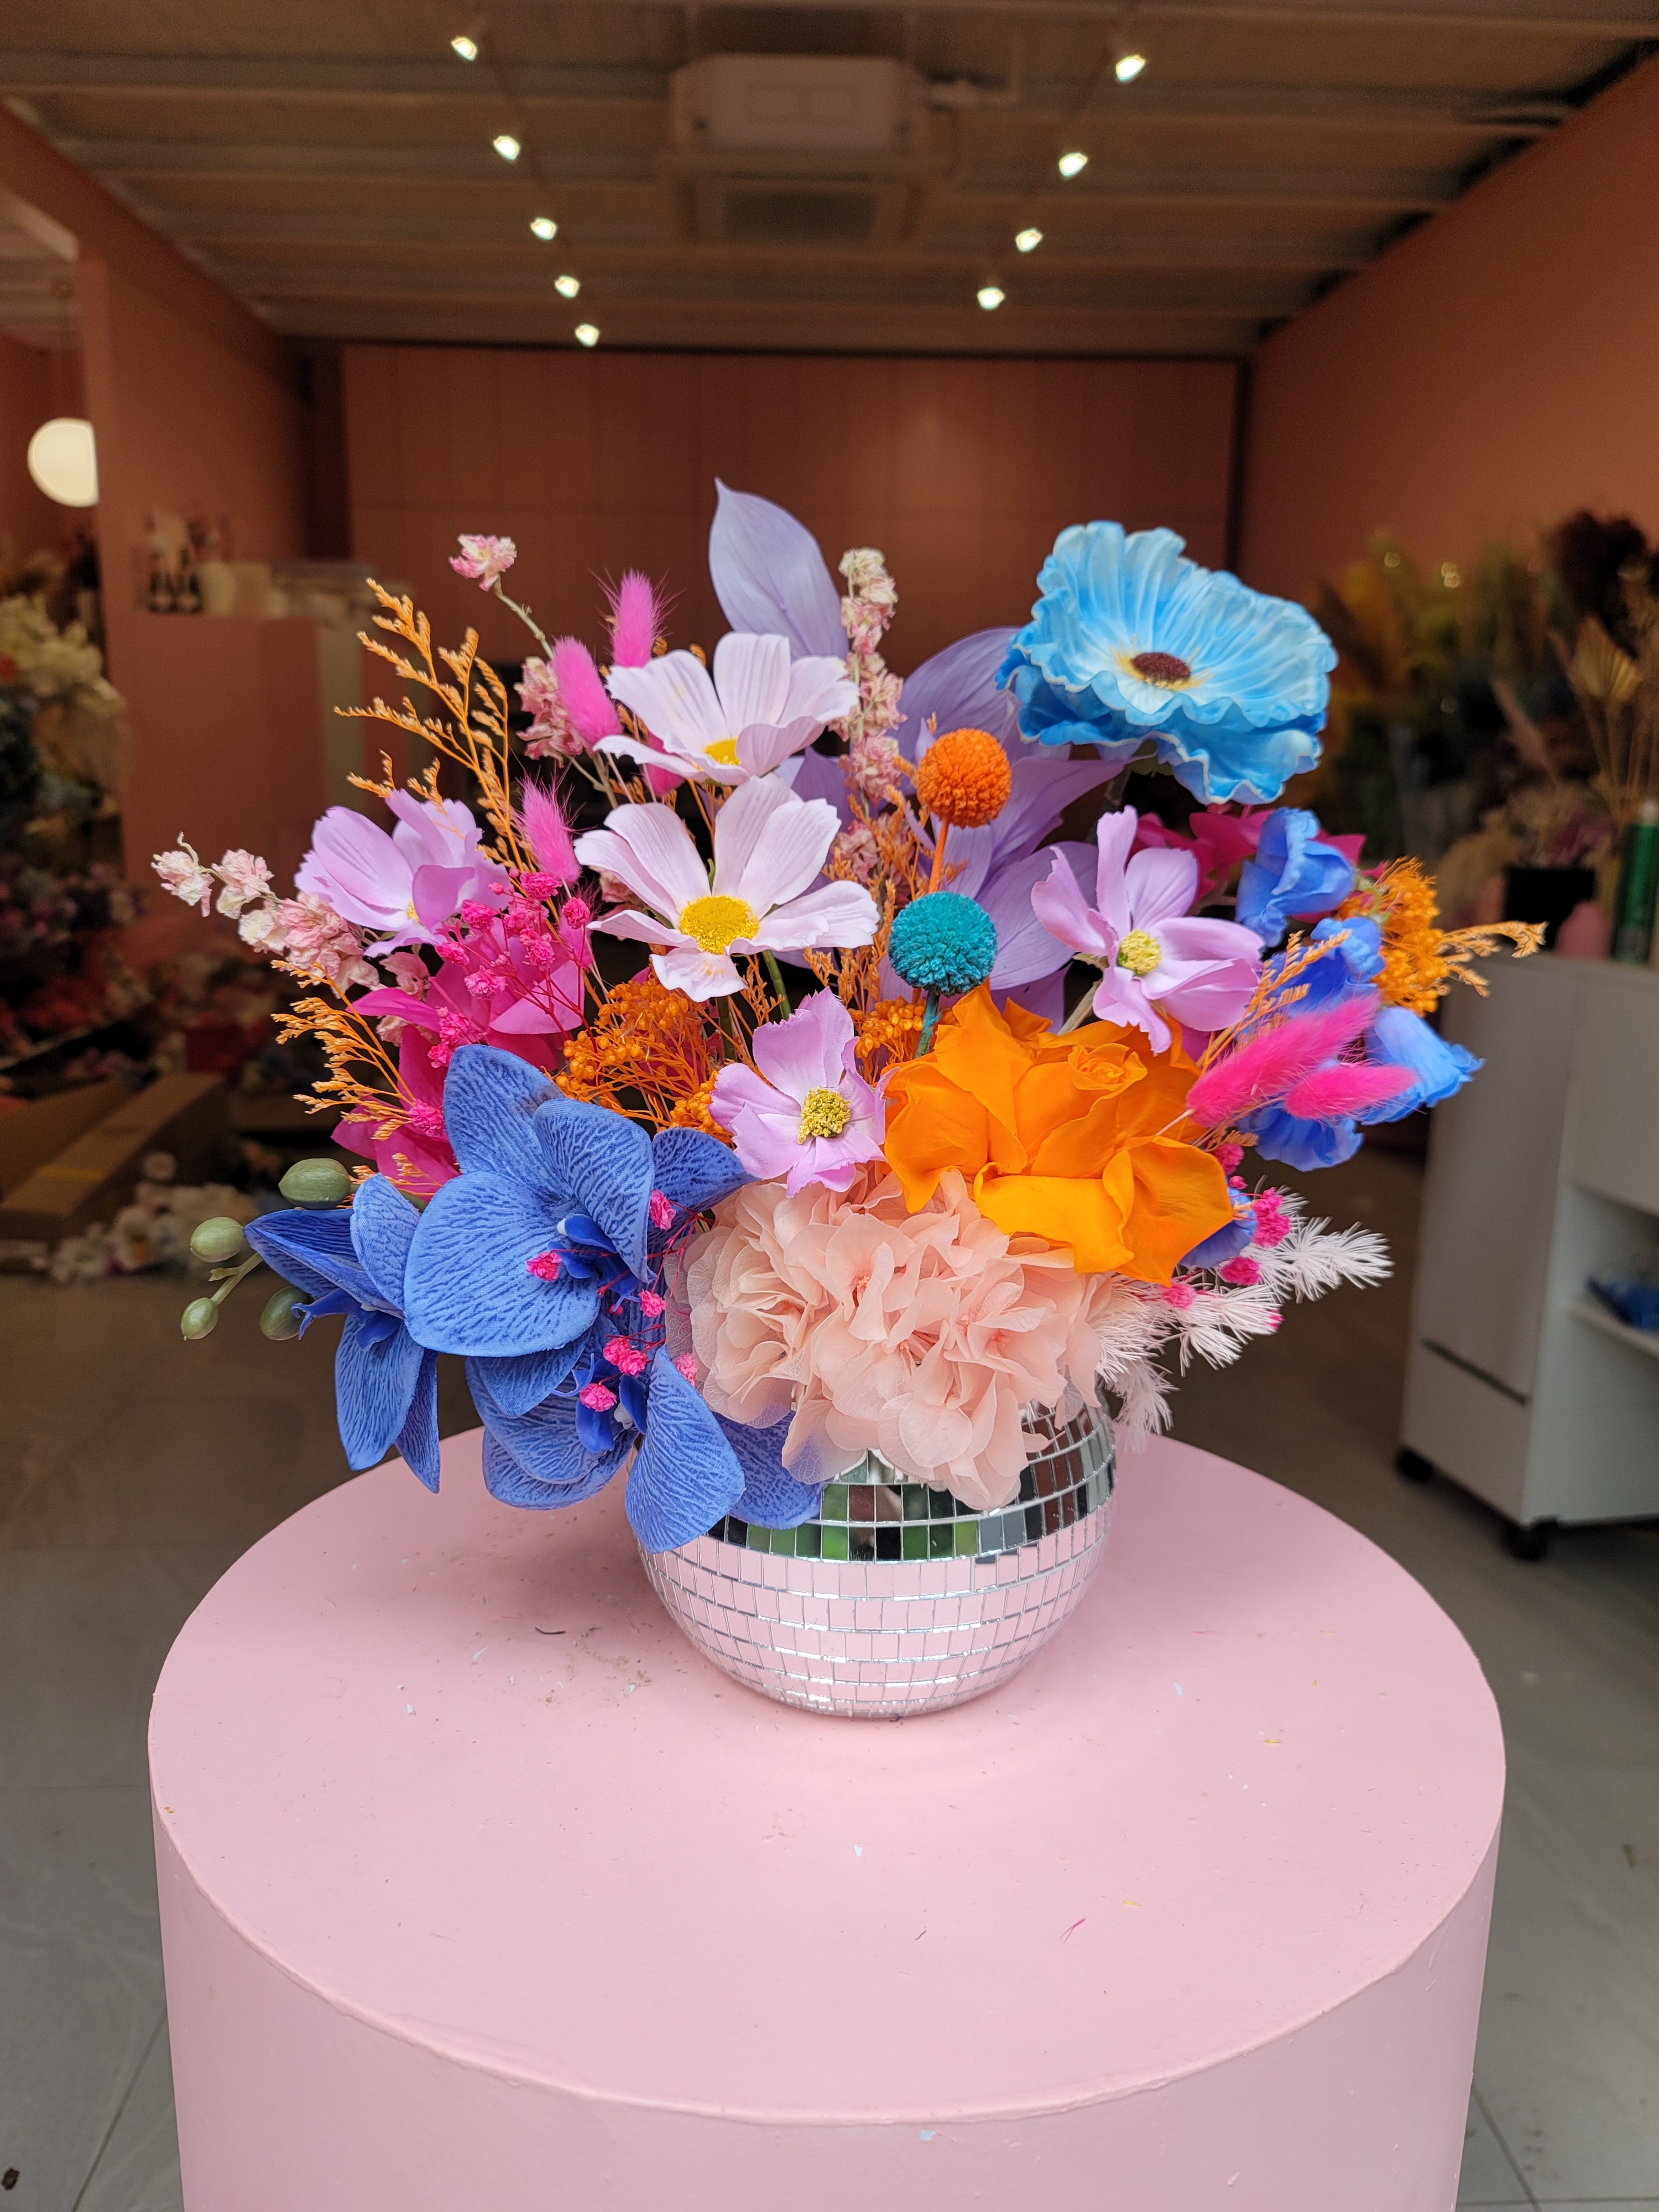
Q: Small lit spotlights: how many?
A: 9